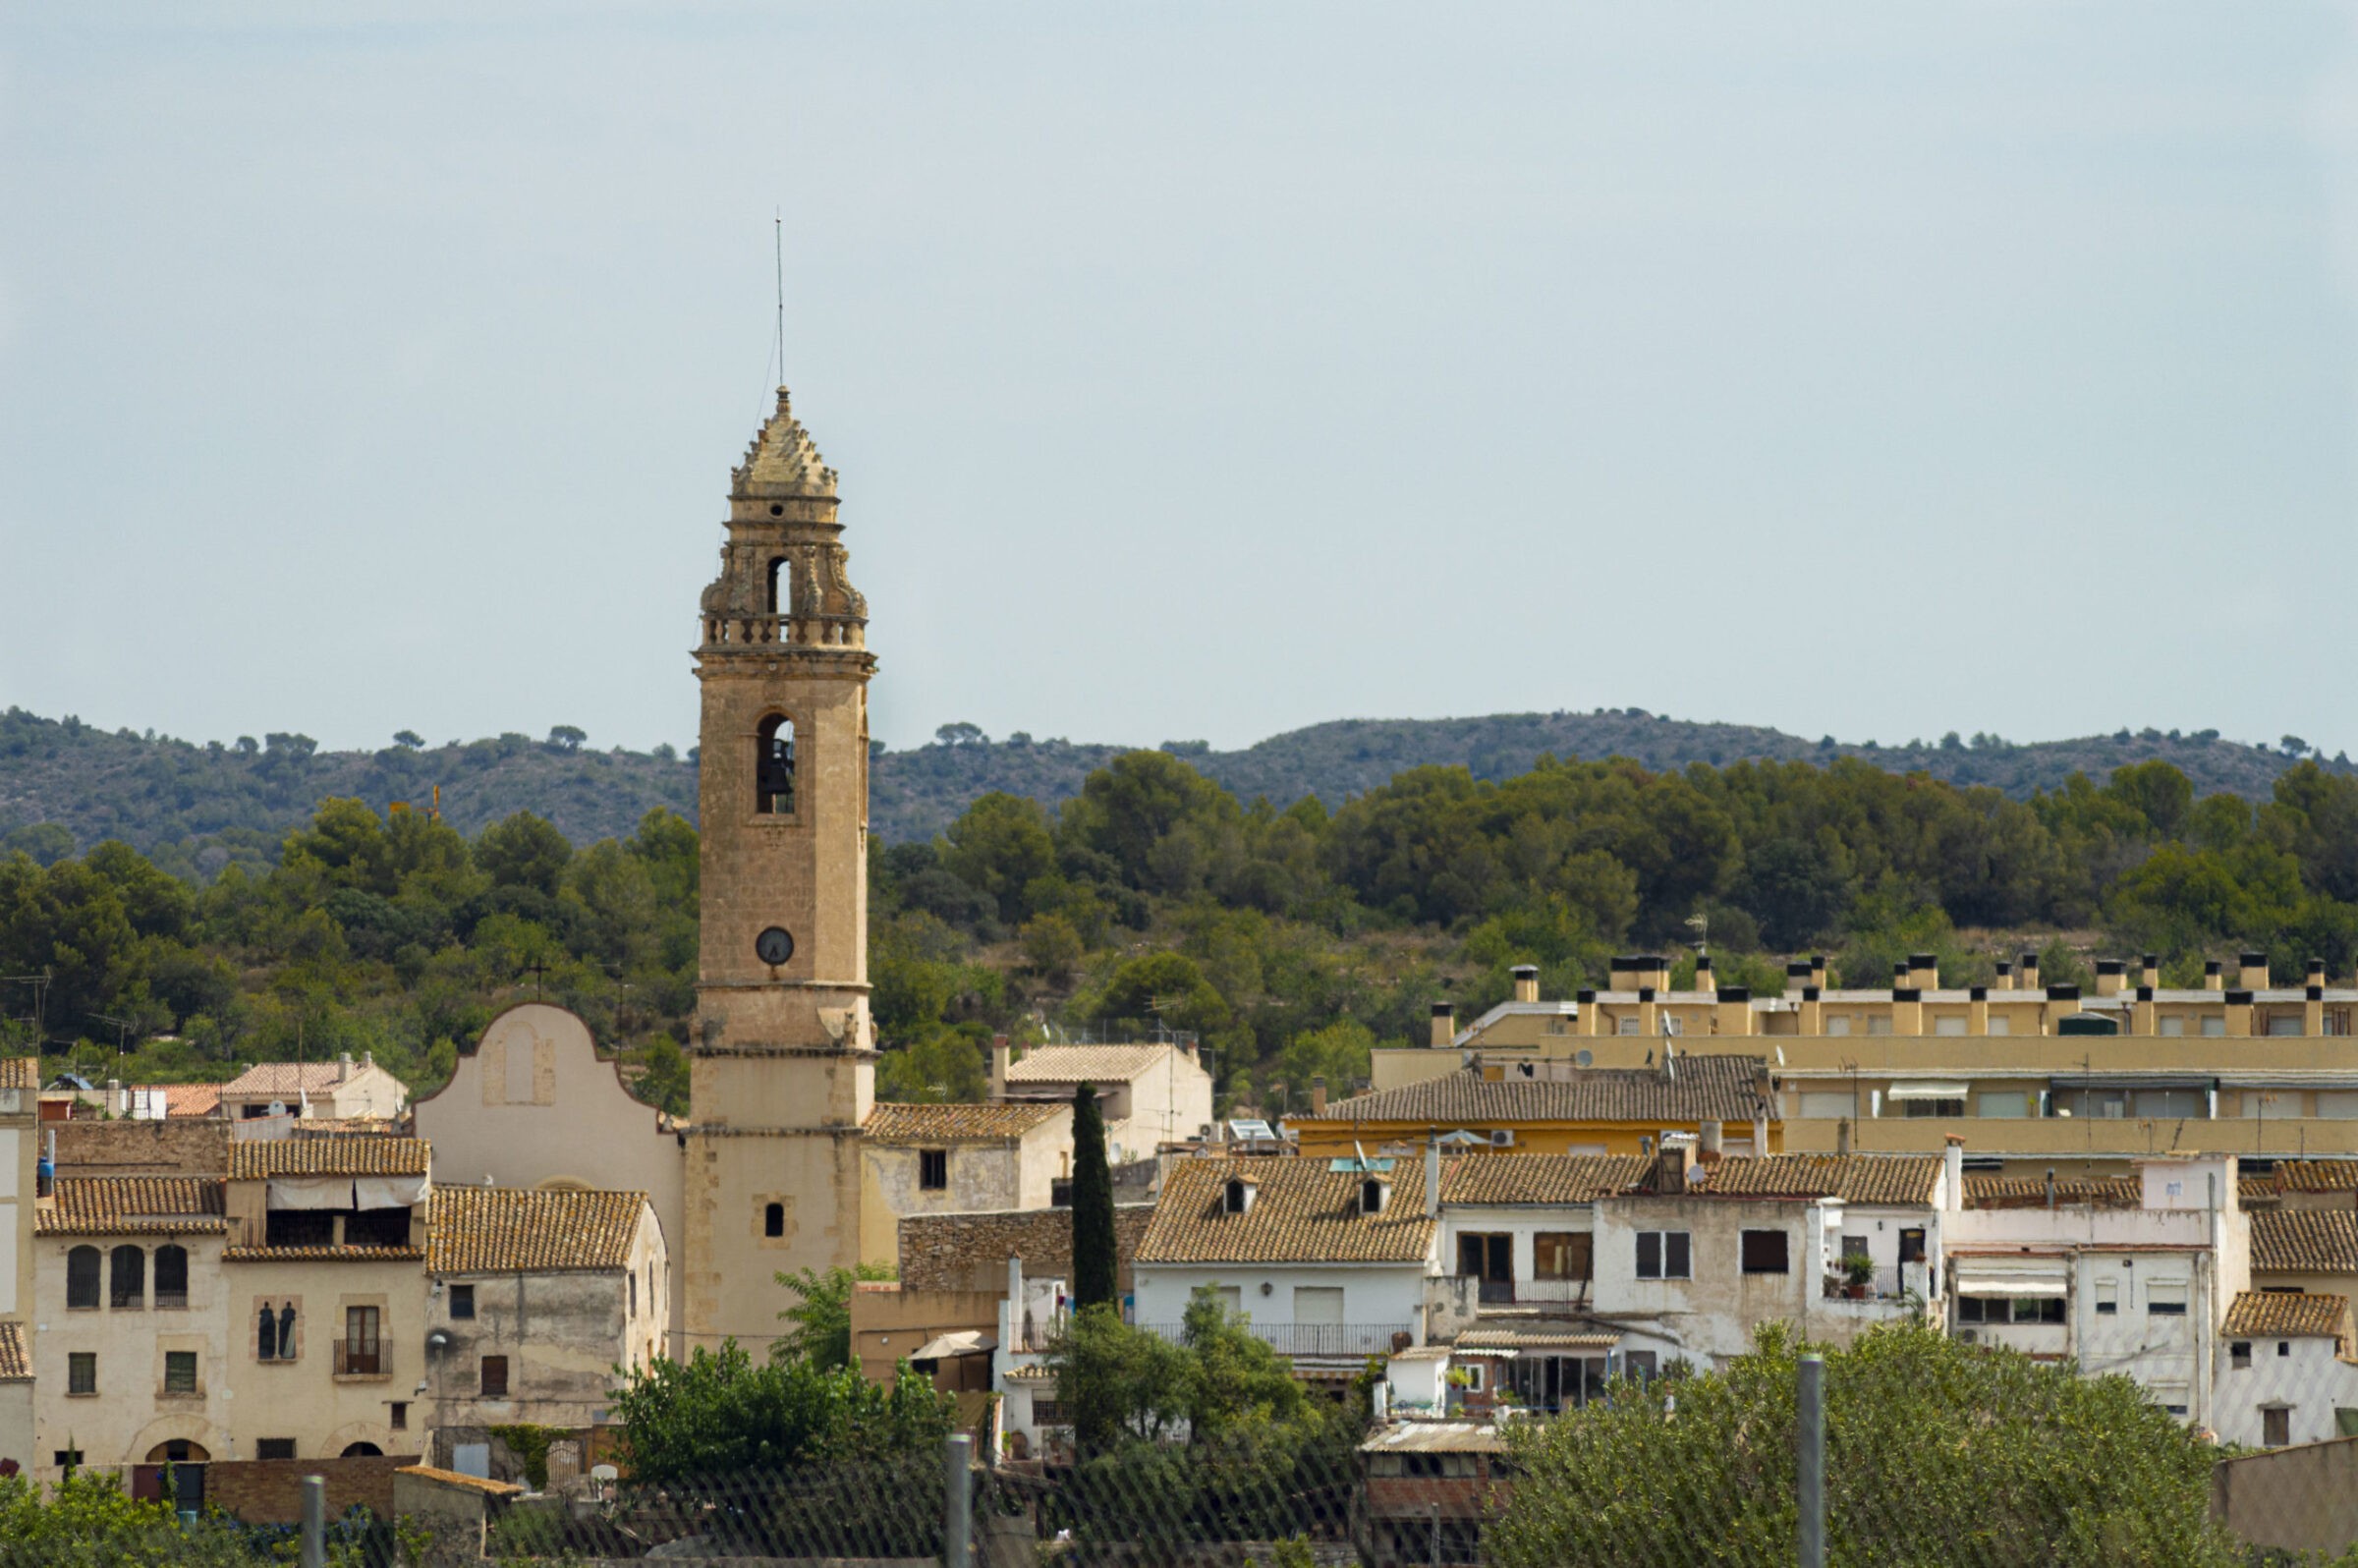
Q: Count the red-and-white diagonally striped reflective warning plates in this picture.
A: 0